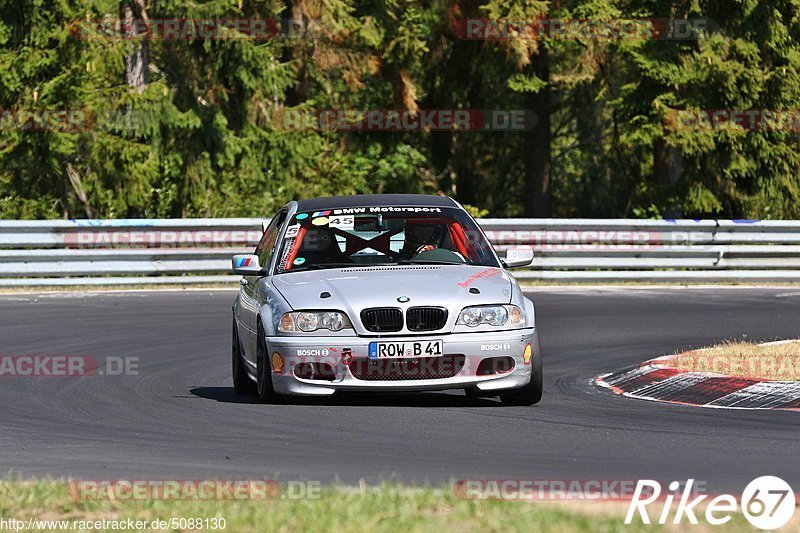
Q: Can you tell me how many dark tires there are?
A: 3